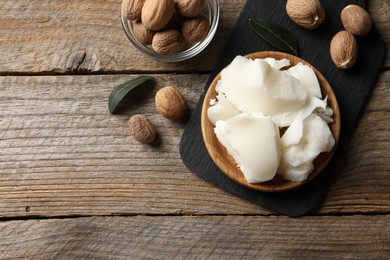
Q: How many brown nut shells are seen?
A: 11